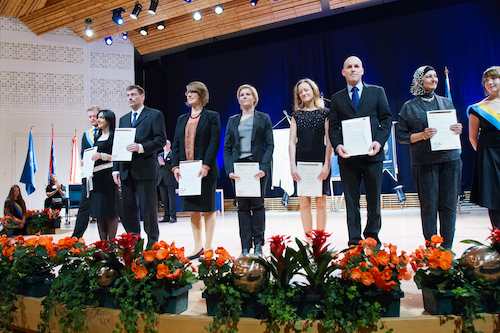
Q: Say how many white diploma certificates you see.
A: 7